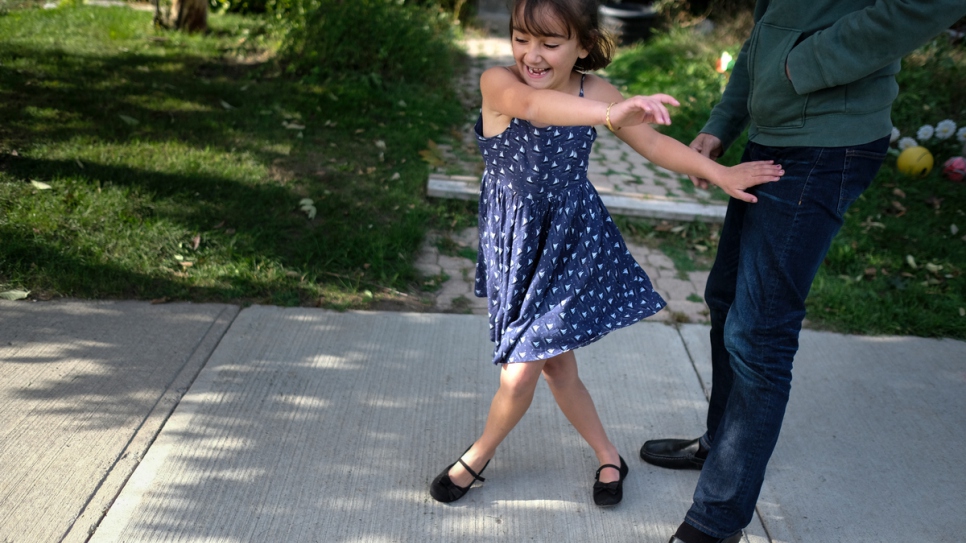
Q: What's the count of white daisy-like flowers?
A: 5